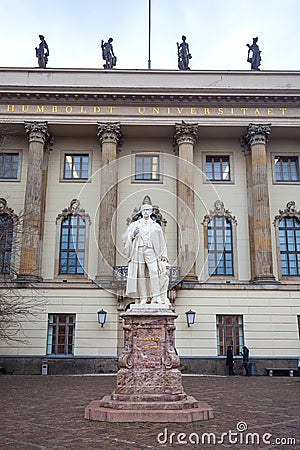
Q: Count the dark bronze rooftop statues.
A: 4